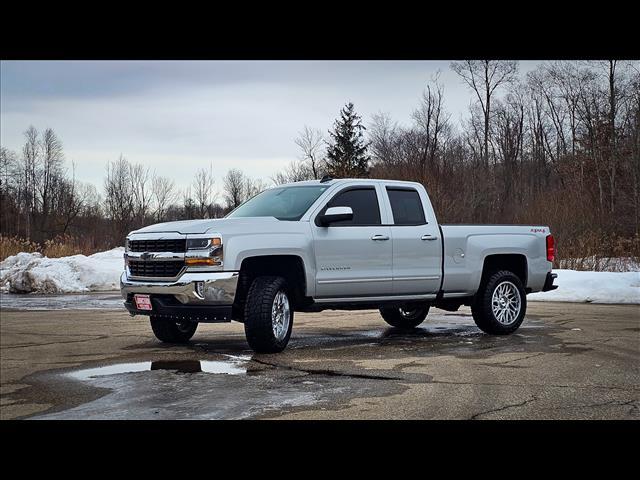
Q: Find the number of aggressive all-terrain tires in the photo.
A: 4